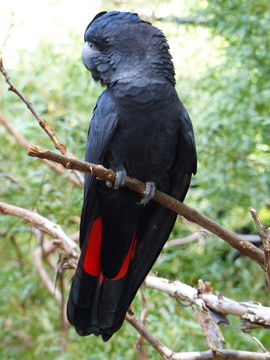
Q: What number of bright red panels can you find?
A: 2